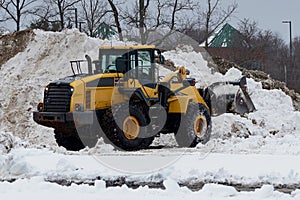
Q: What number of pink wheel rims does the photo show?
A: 0